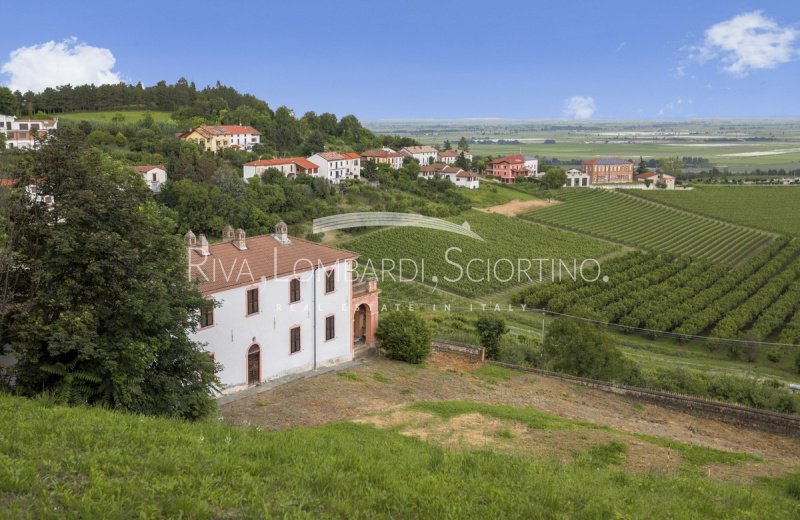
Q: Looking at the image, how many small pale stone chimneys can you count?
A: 5